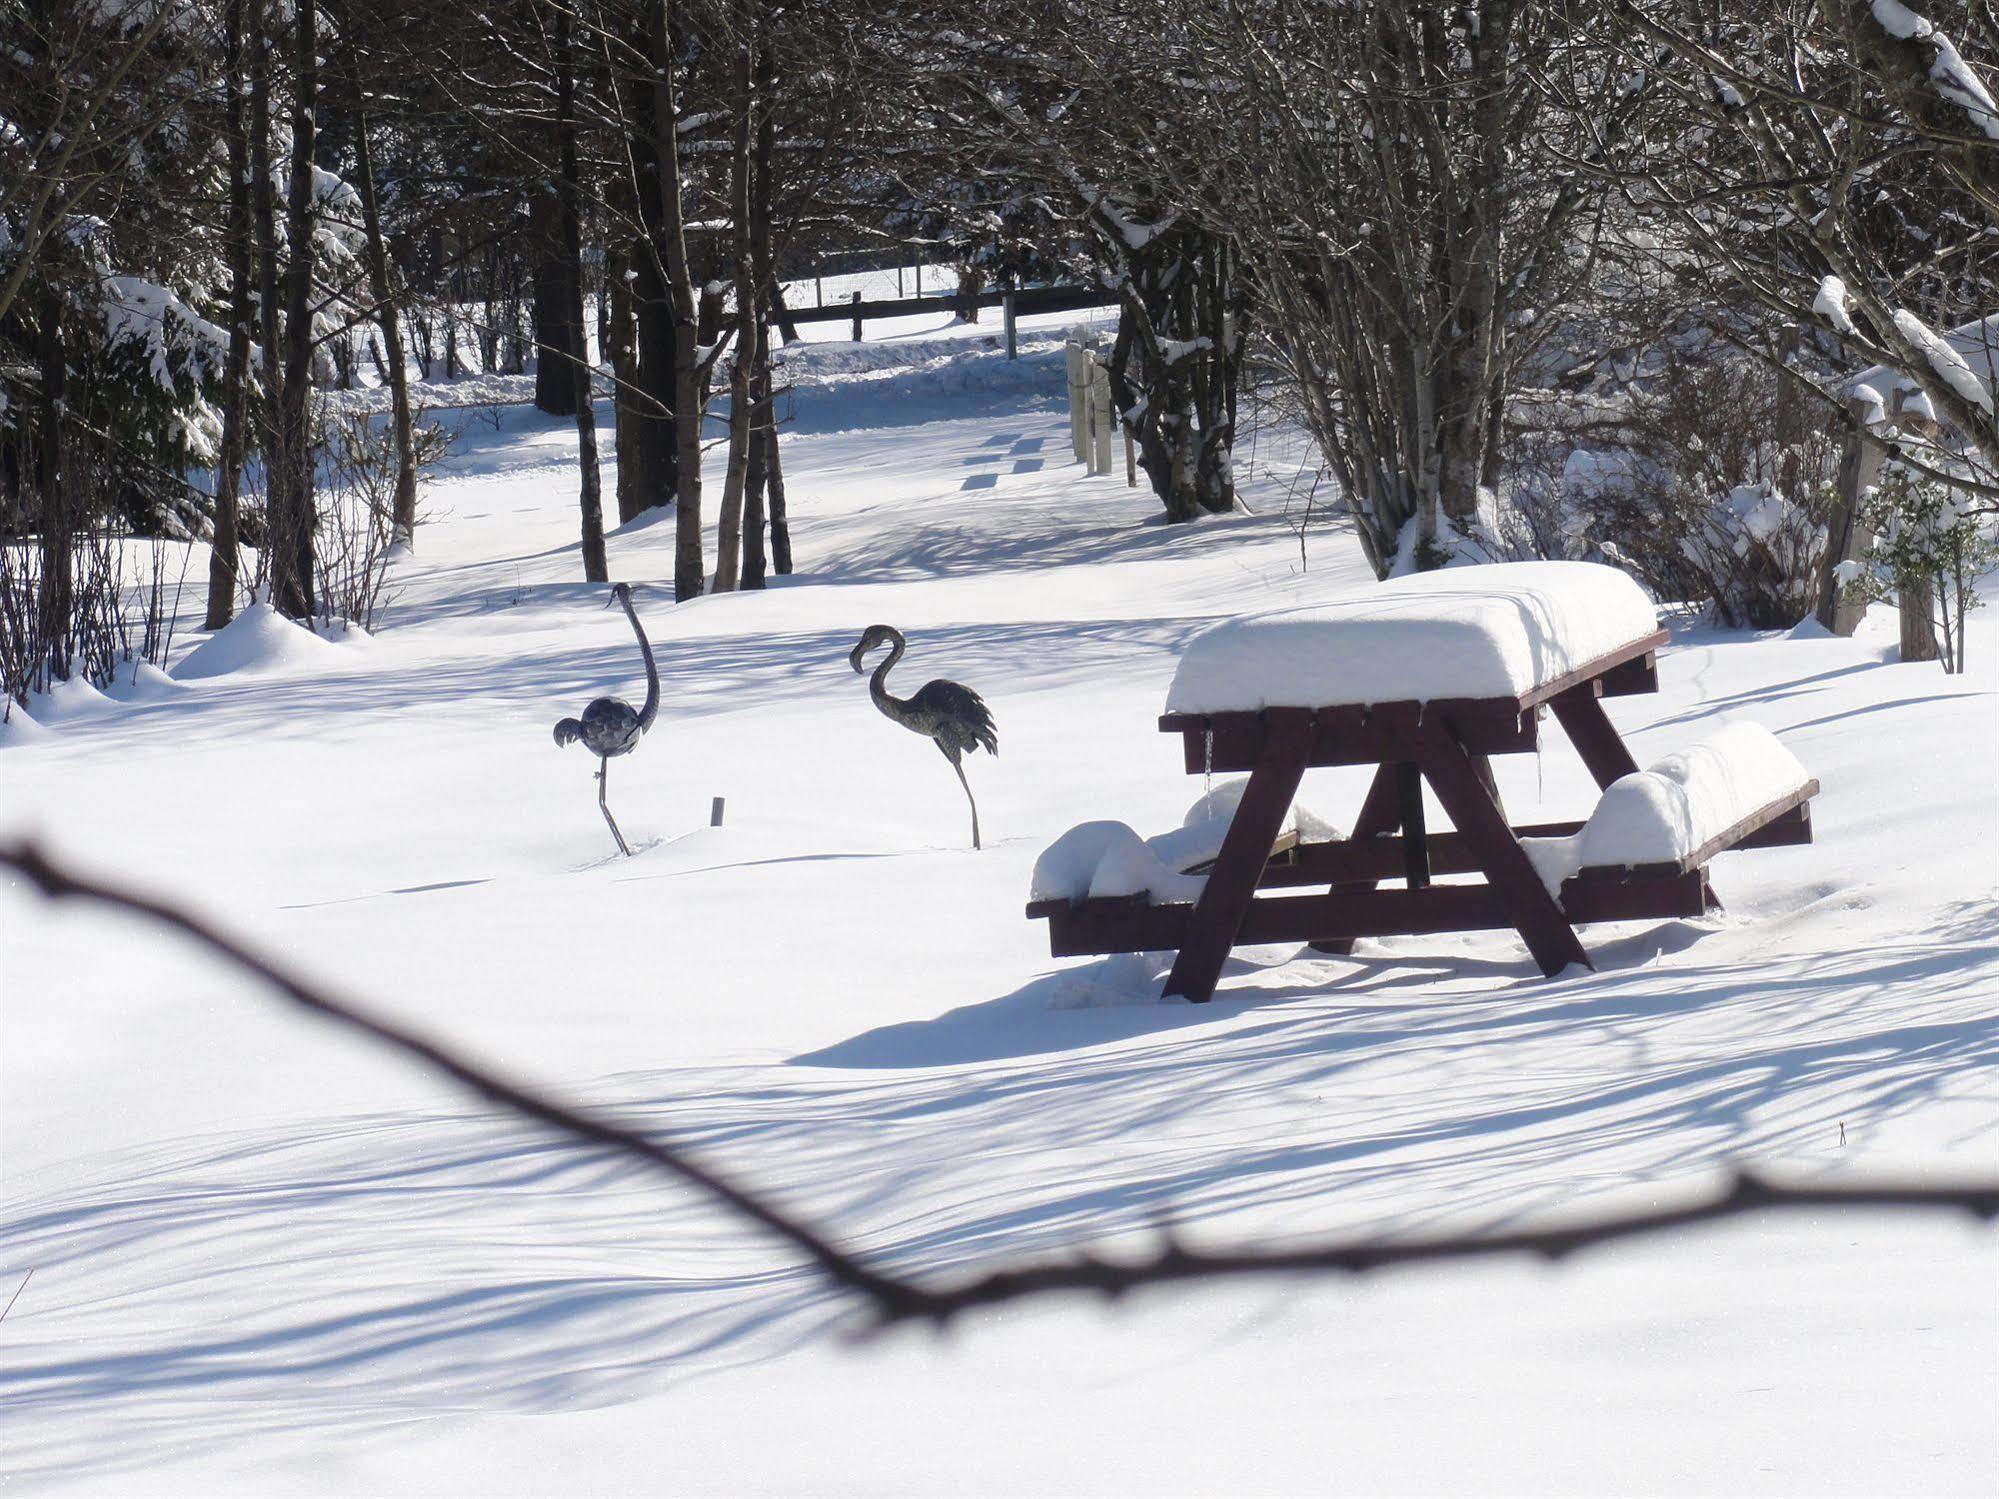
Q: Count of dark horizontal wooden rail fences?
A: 1